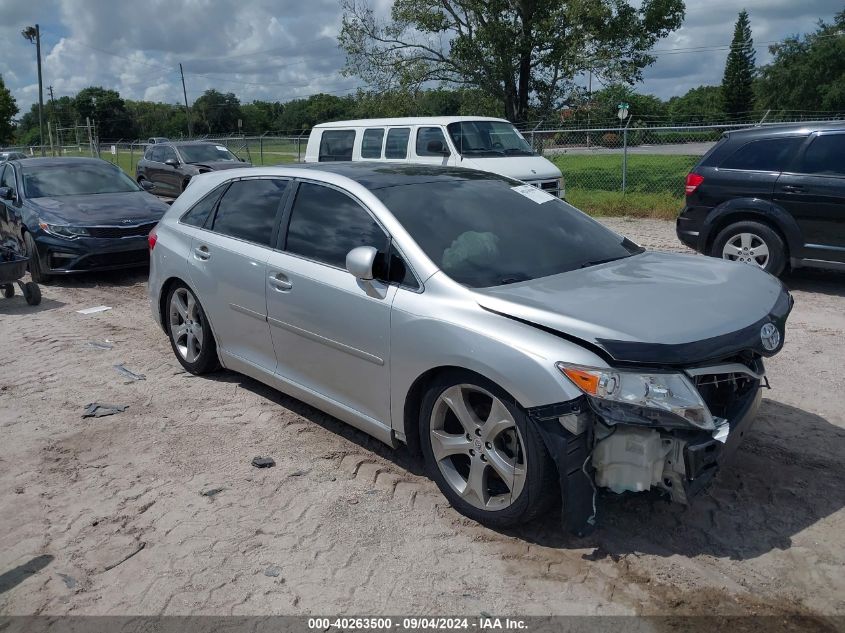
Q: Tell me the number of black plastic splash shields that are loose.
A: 1